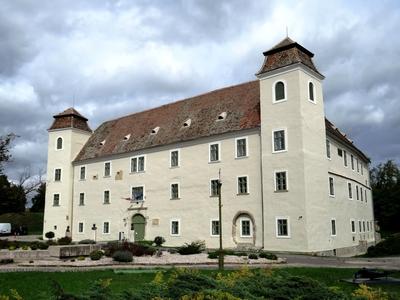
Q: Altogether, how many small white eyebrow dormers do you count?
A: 5